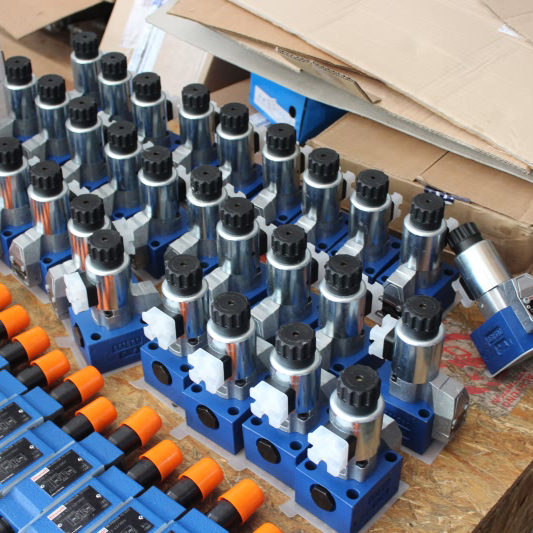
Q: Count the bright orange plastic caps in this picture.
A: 11